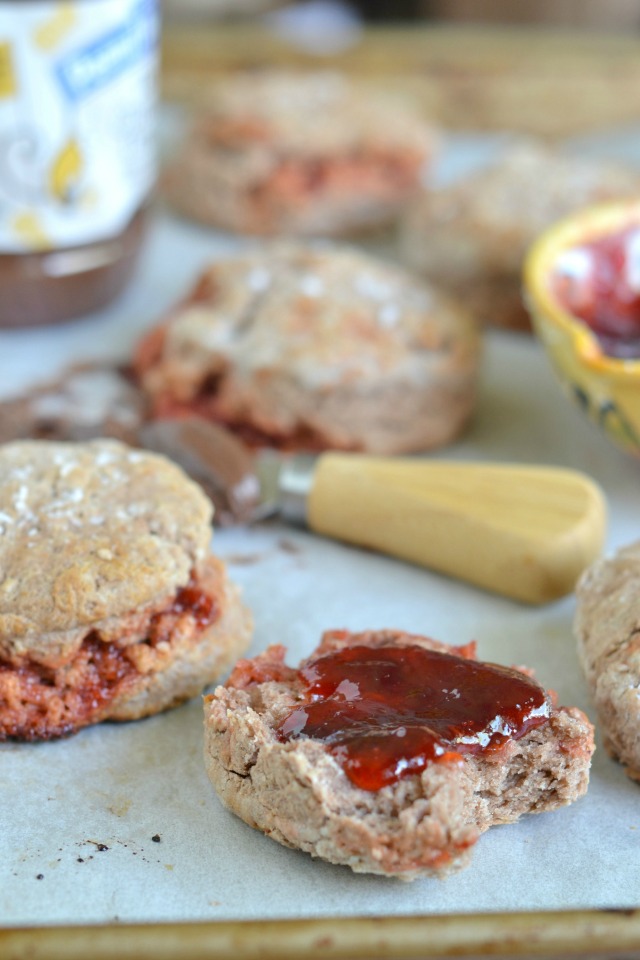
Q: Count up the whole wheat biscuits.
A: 6